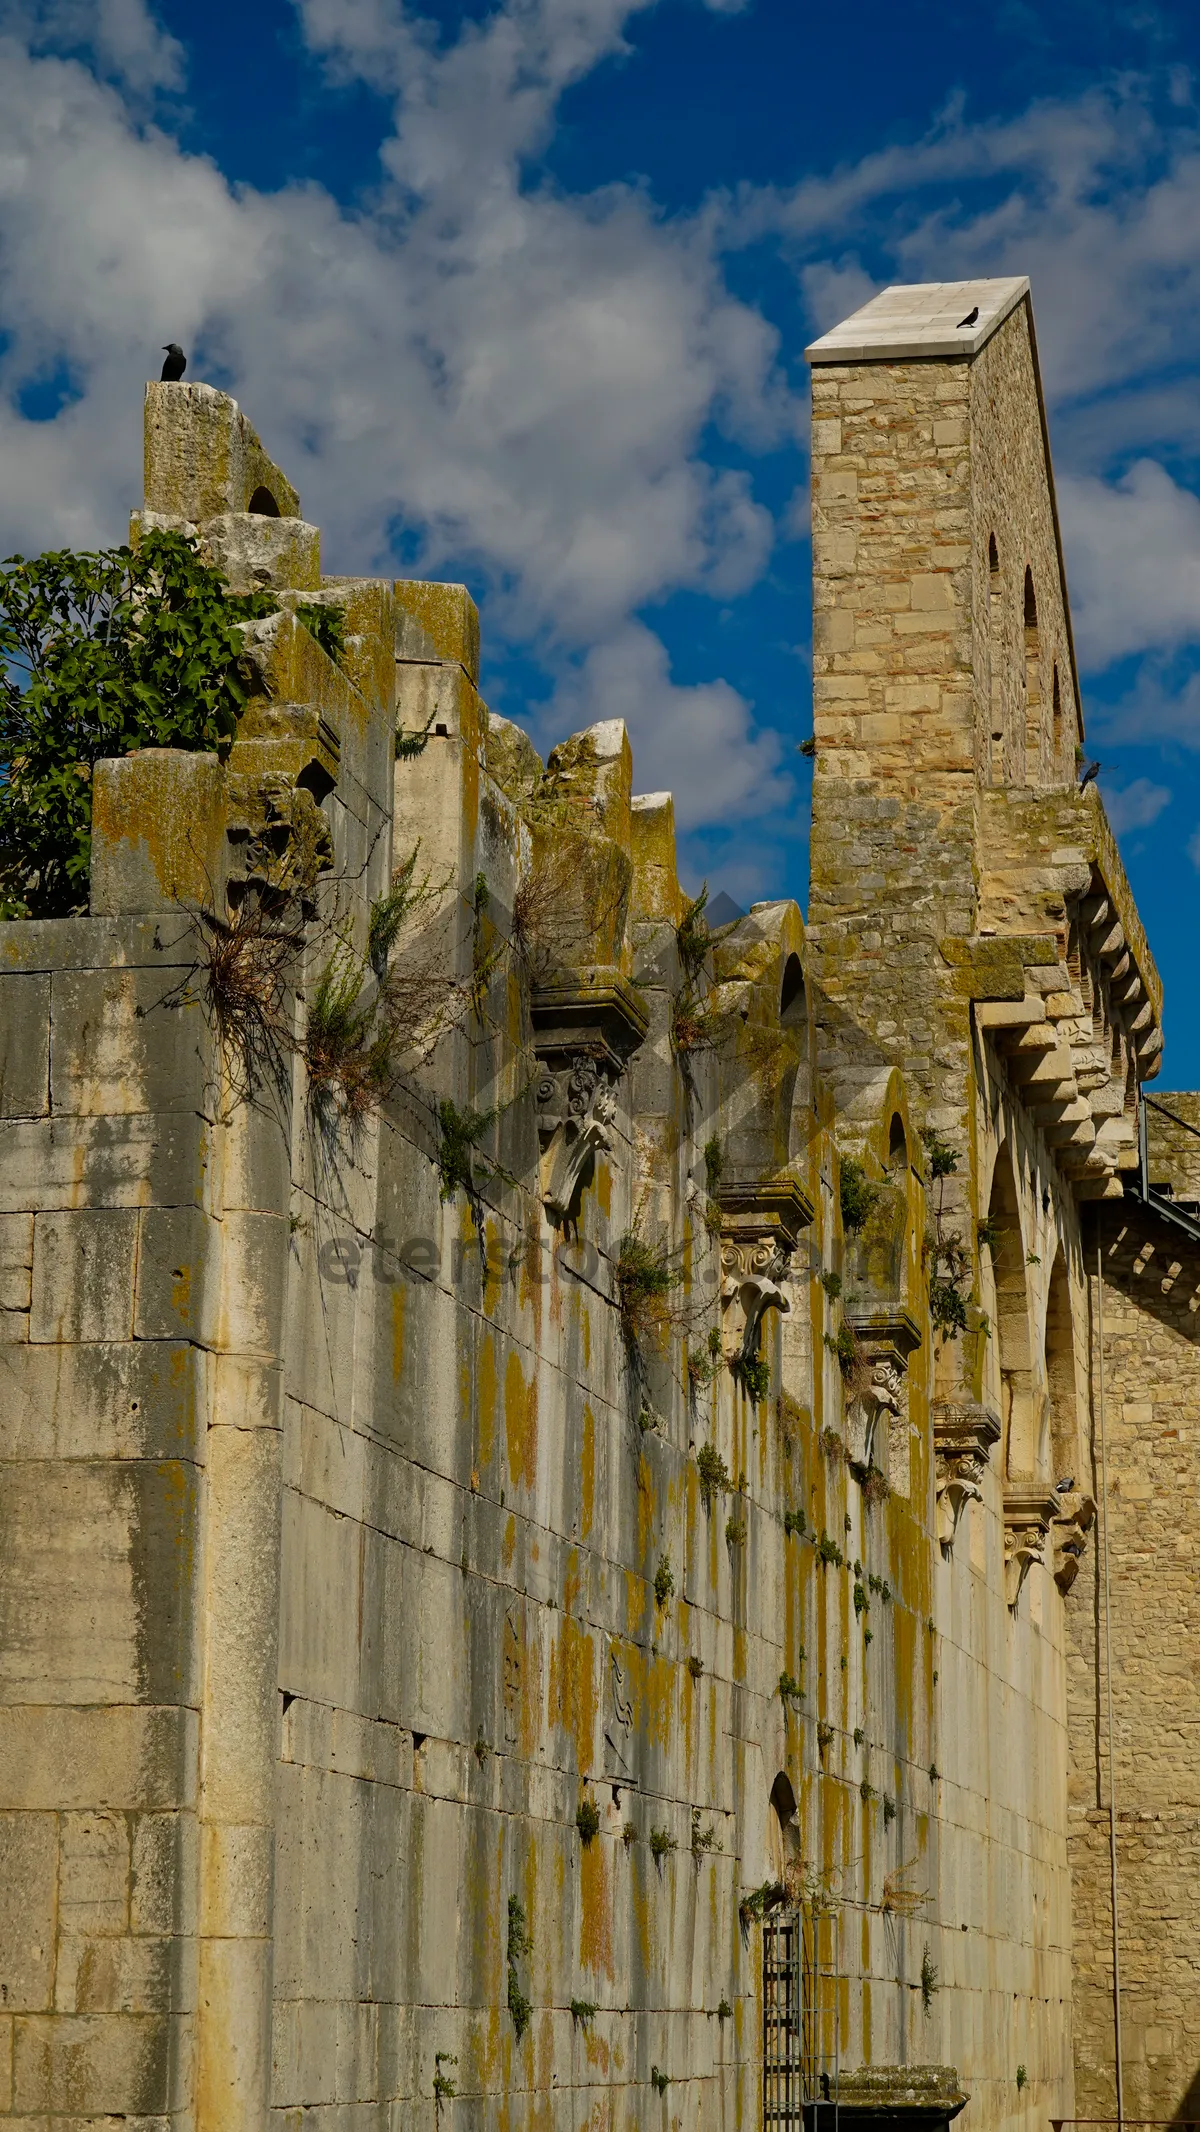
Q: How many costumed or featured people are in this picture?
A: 0